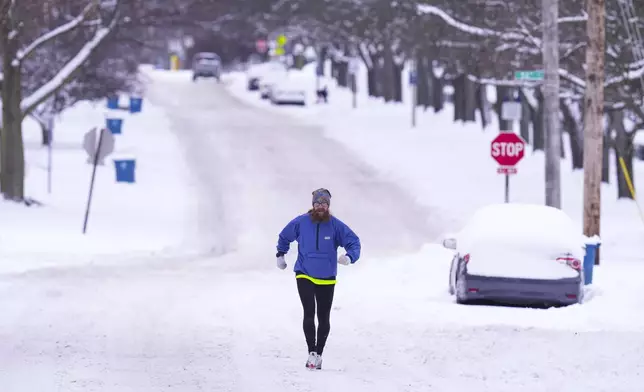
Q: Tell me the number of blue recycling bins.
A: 5